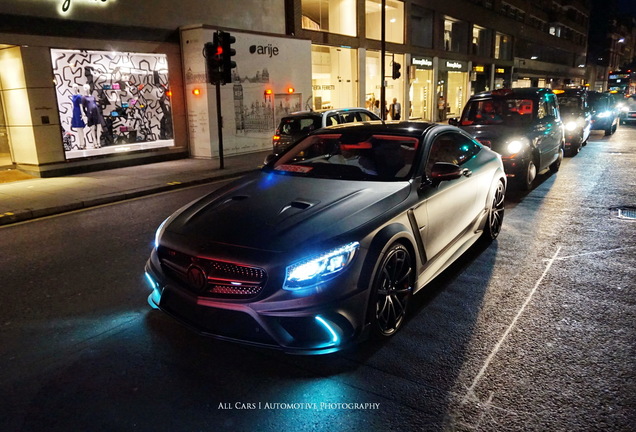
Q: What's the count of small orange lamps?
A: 4